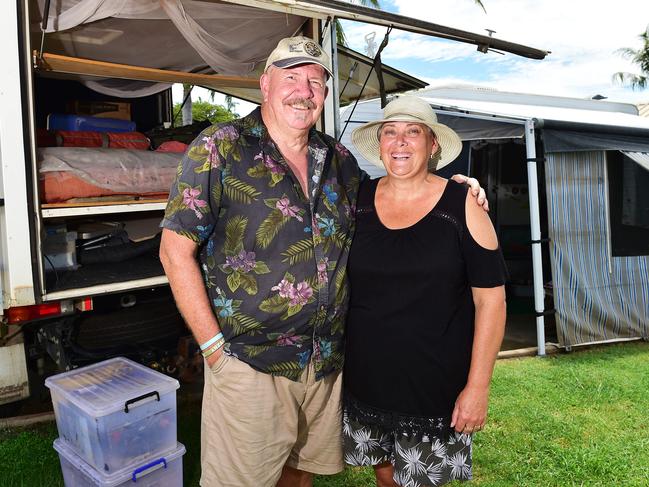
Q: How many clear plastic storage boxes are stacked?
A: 2